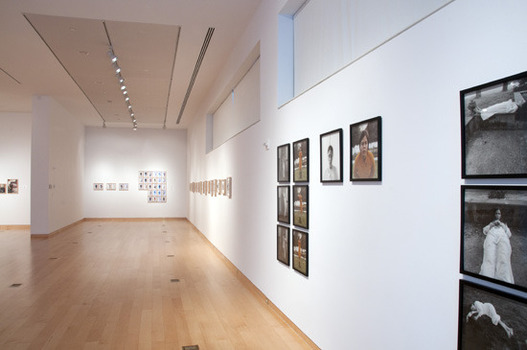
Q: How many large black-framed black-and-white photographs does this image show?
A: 3